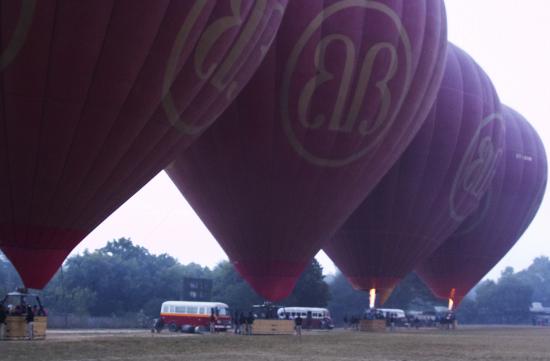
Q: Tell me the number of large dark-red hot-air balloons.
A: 4